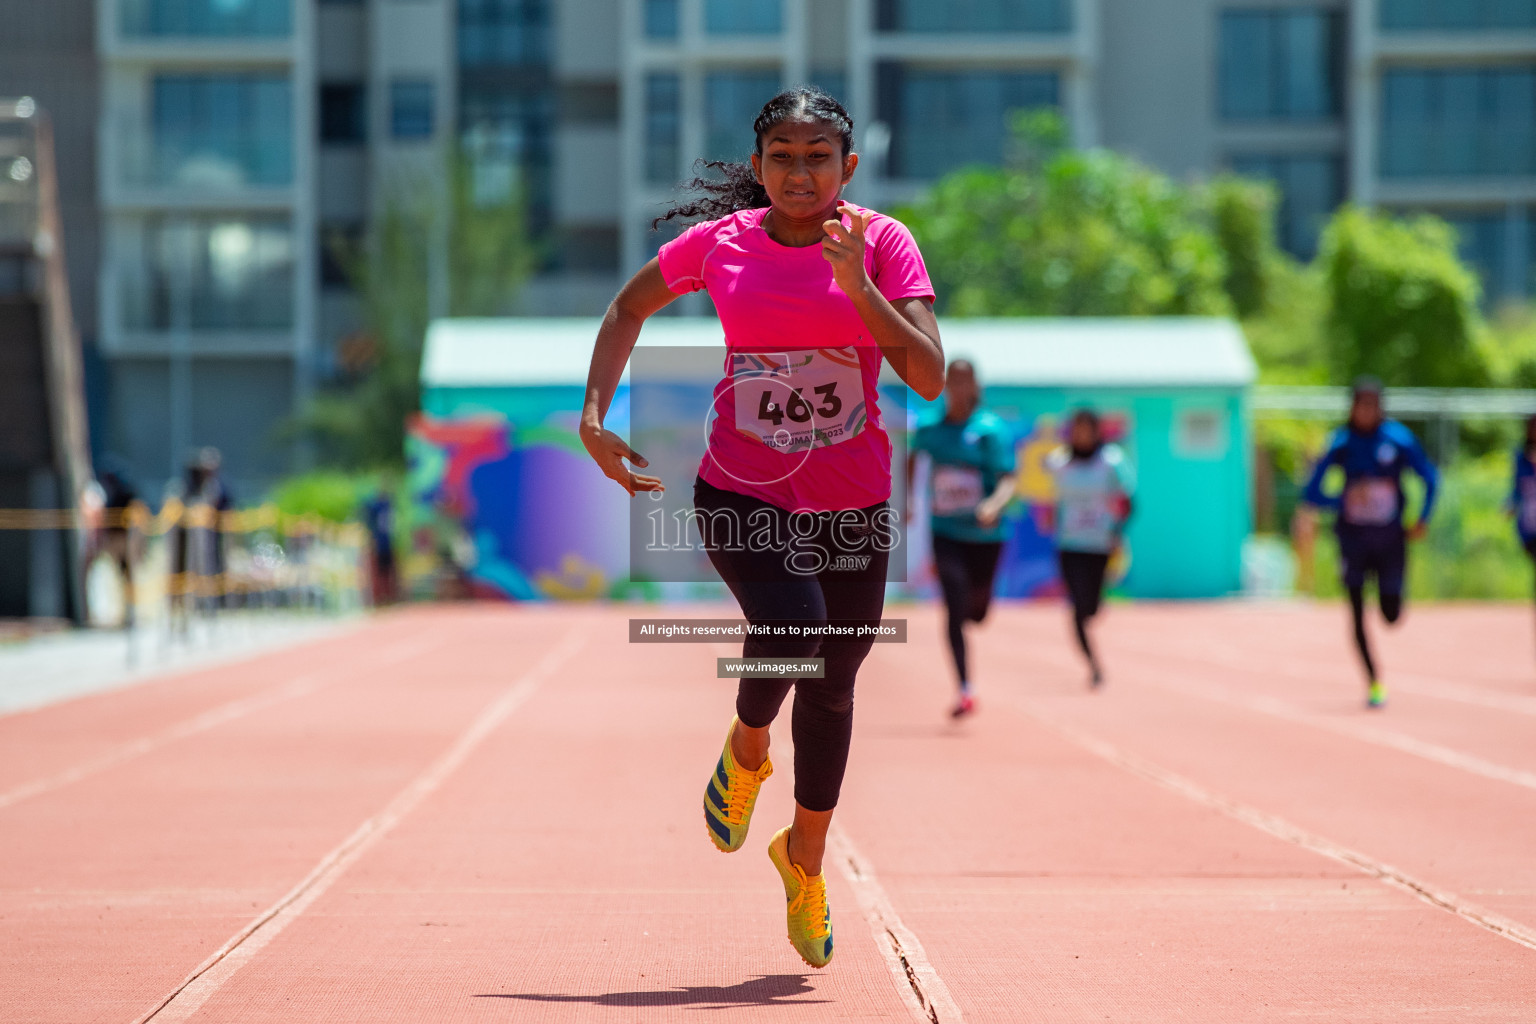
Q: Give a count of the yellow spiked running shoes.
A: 2